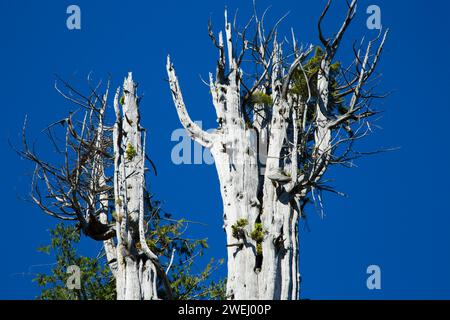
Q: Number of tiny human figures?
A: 0